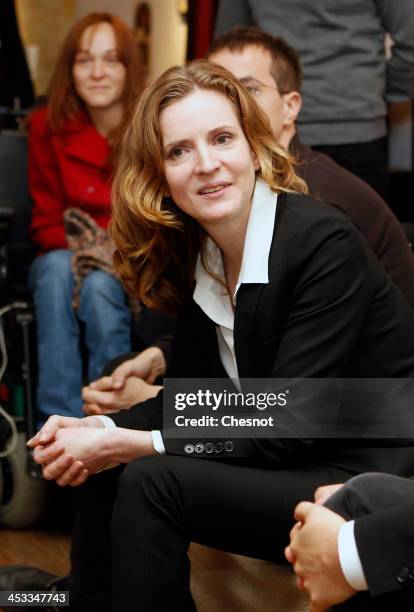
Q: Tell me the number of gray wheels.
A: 1